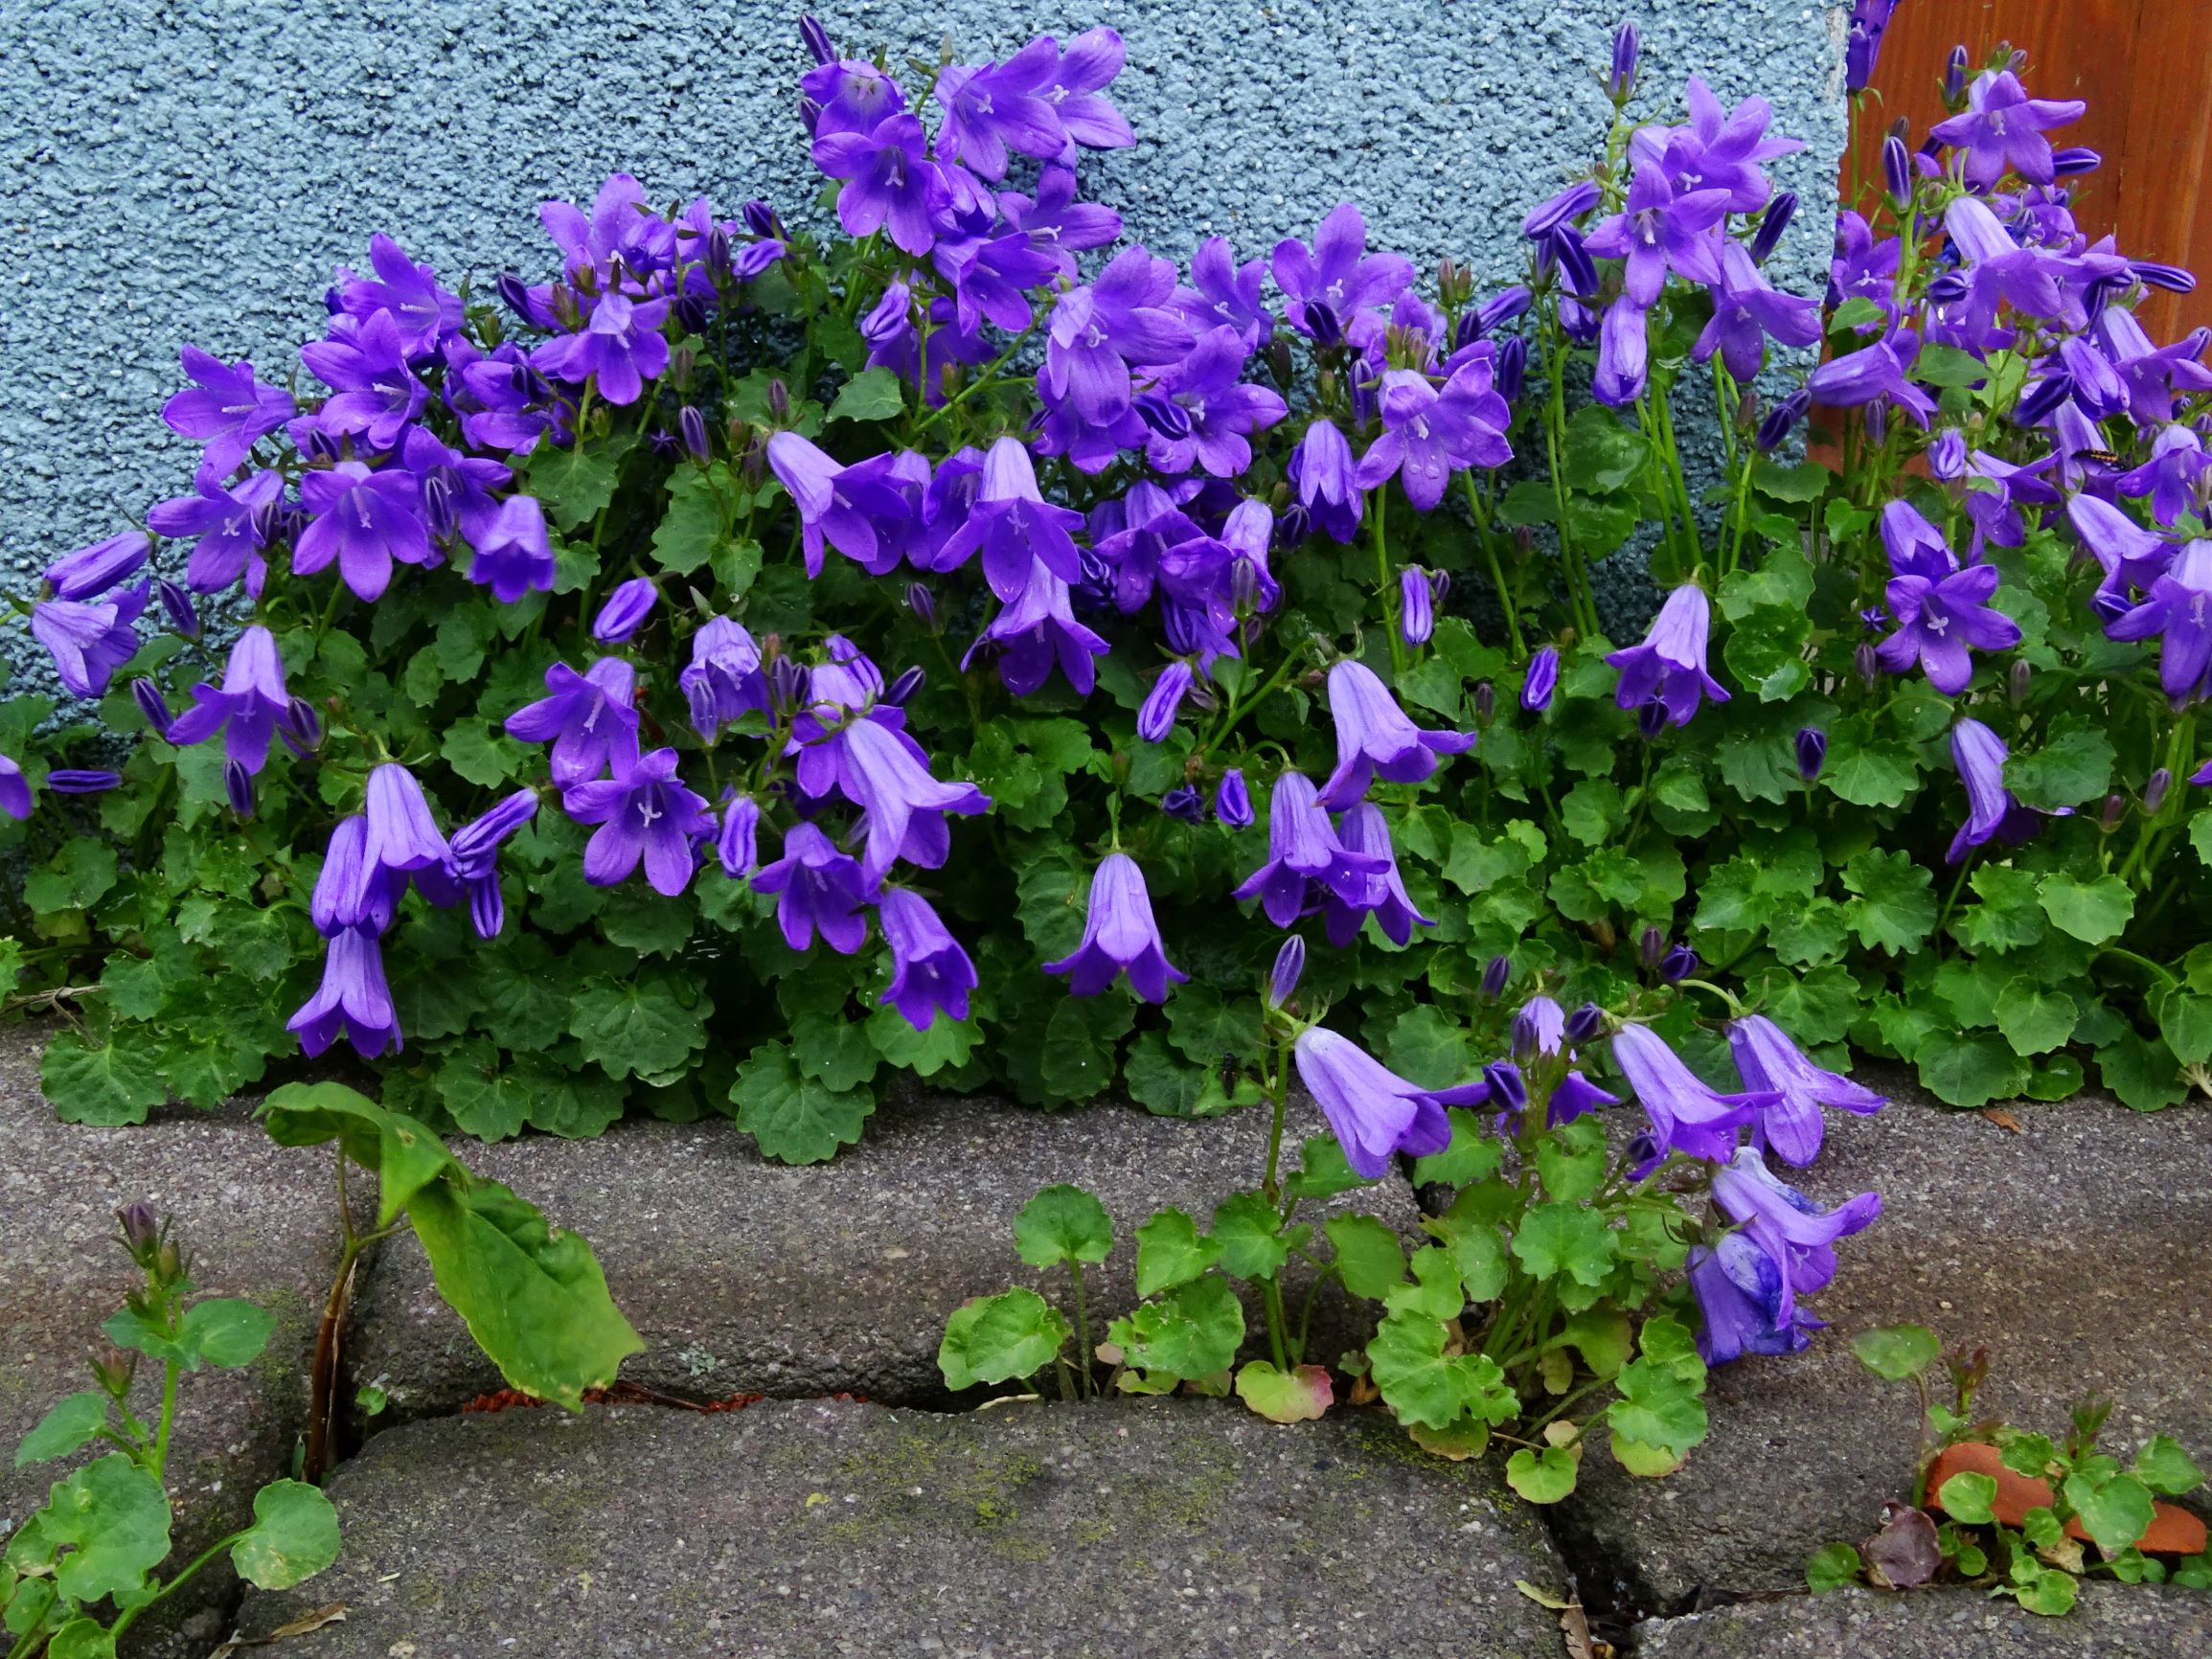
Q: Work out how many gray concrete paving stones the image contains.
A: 5